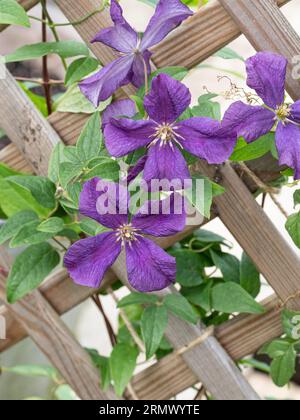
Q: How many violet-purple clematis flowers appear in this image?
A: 4